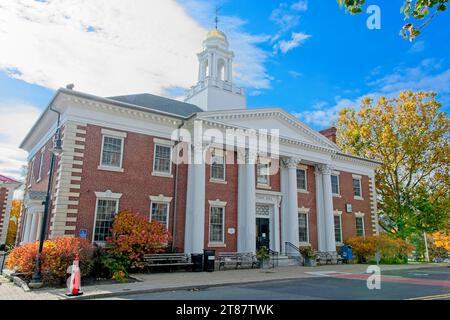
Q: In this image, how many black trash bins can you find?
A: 2